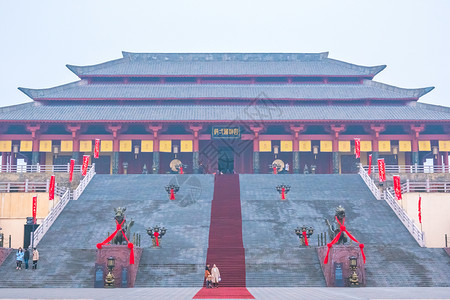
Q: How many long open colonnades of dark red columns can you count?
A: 1